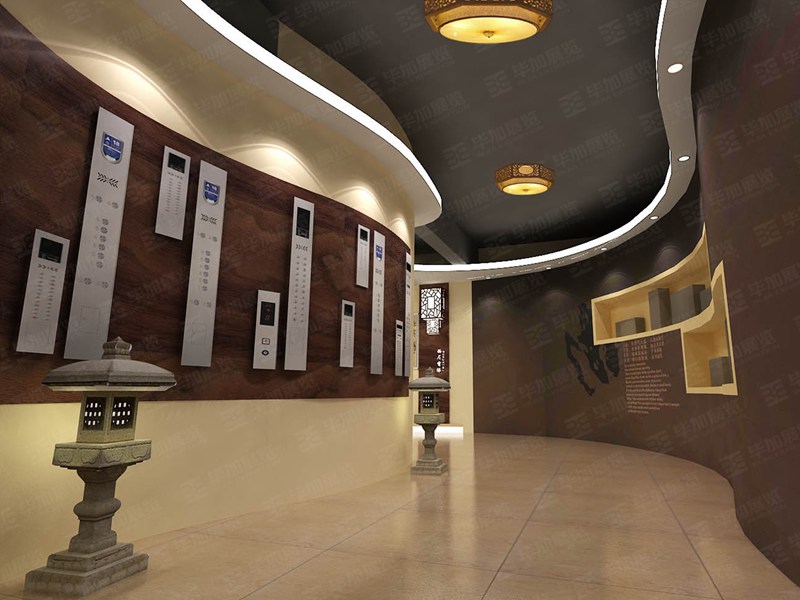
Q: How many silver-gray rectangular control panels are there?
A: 11